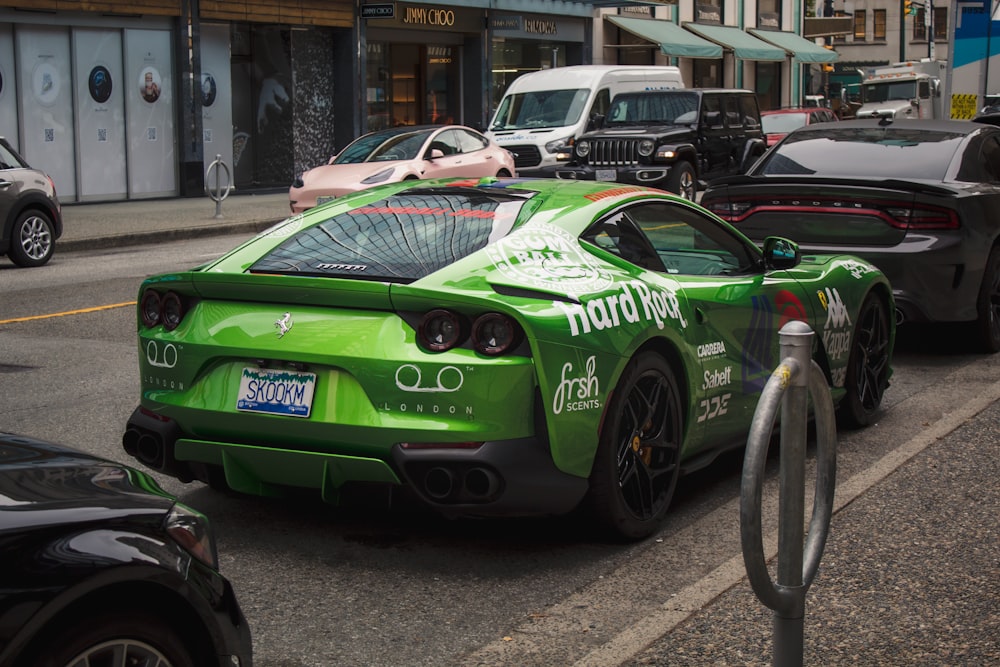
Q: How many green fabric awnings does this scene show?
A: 3